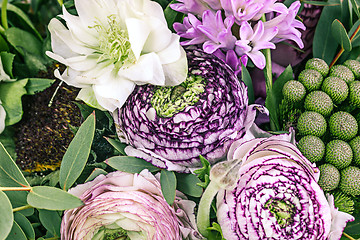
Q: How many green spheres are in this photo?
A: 15